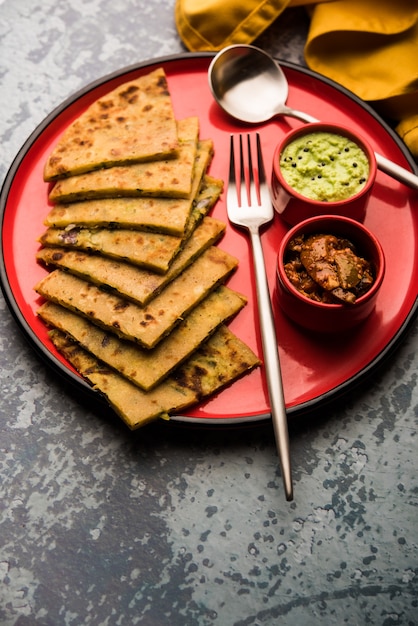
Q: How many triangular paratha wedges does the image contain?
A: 8